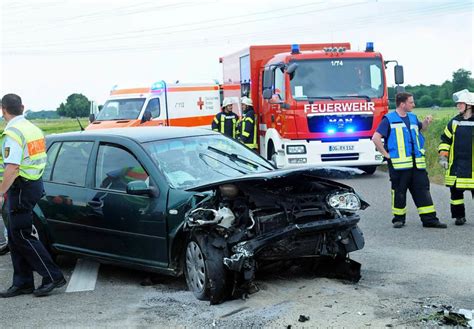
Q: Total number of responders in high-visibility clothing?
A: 5